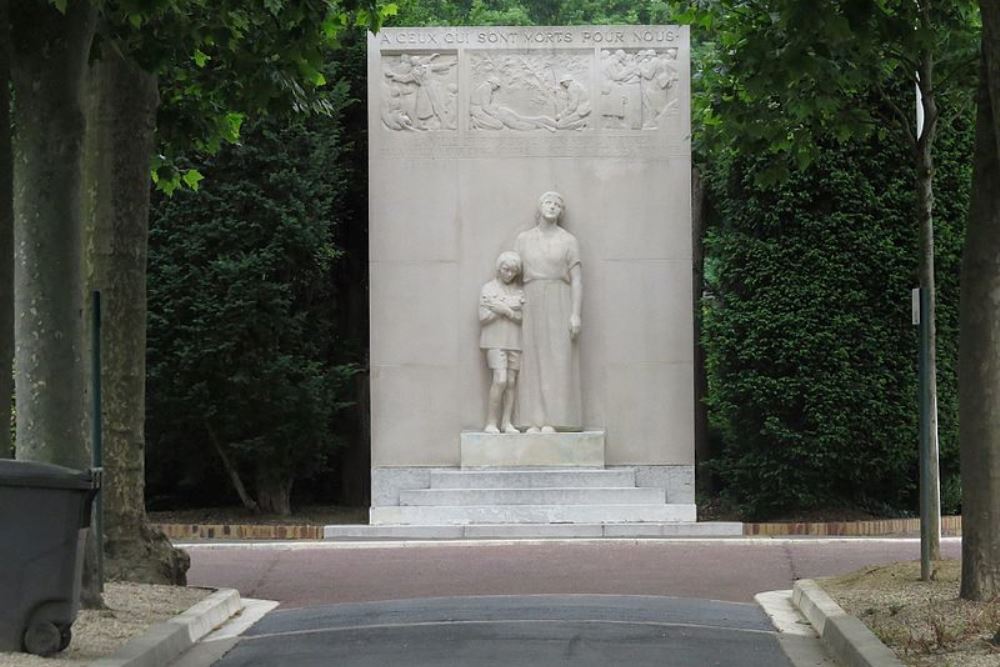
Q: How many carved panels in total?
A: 3